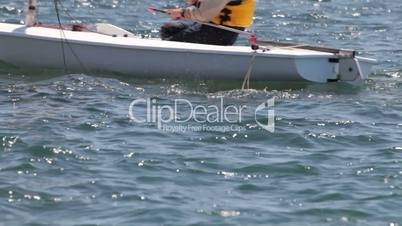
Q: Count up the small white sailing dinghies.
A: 1